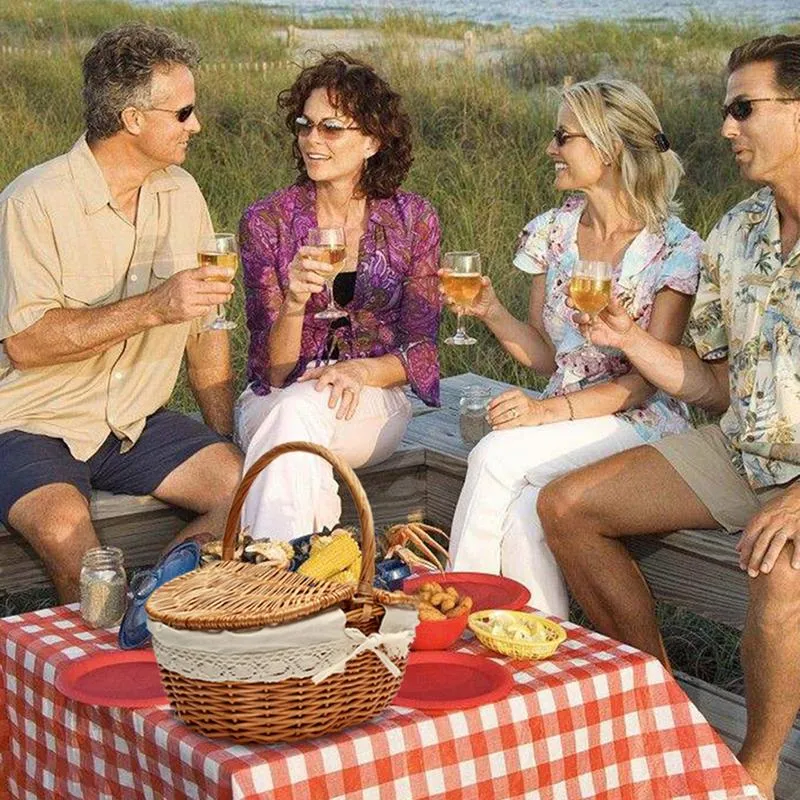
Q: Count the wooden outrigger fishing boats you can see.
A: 0